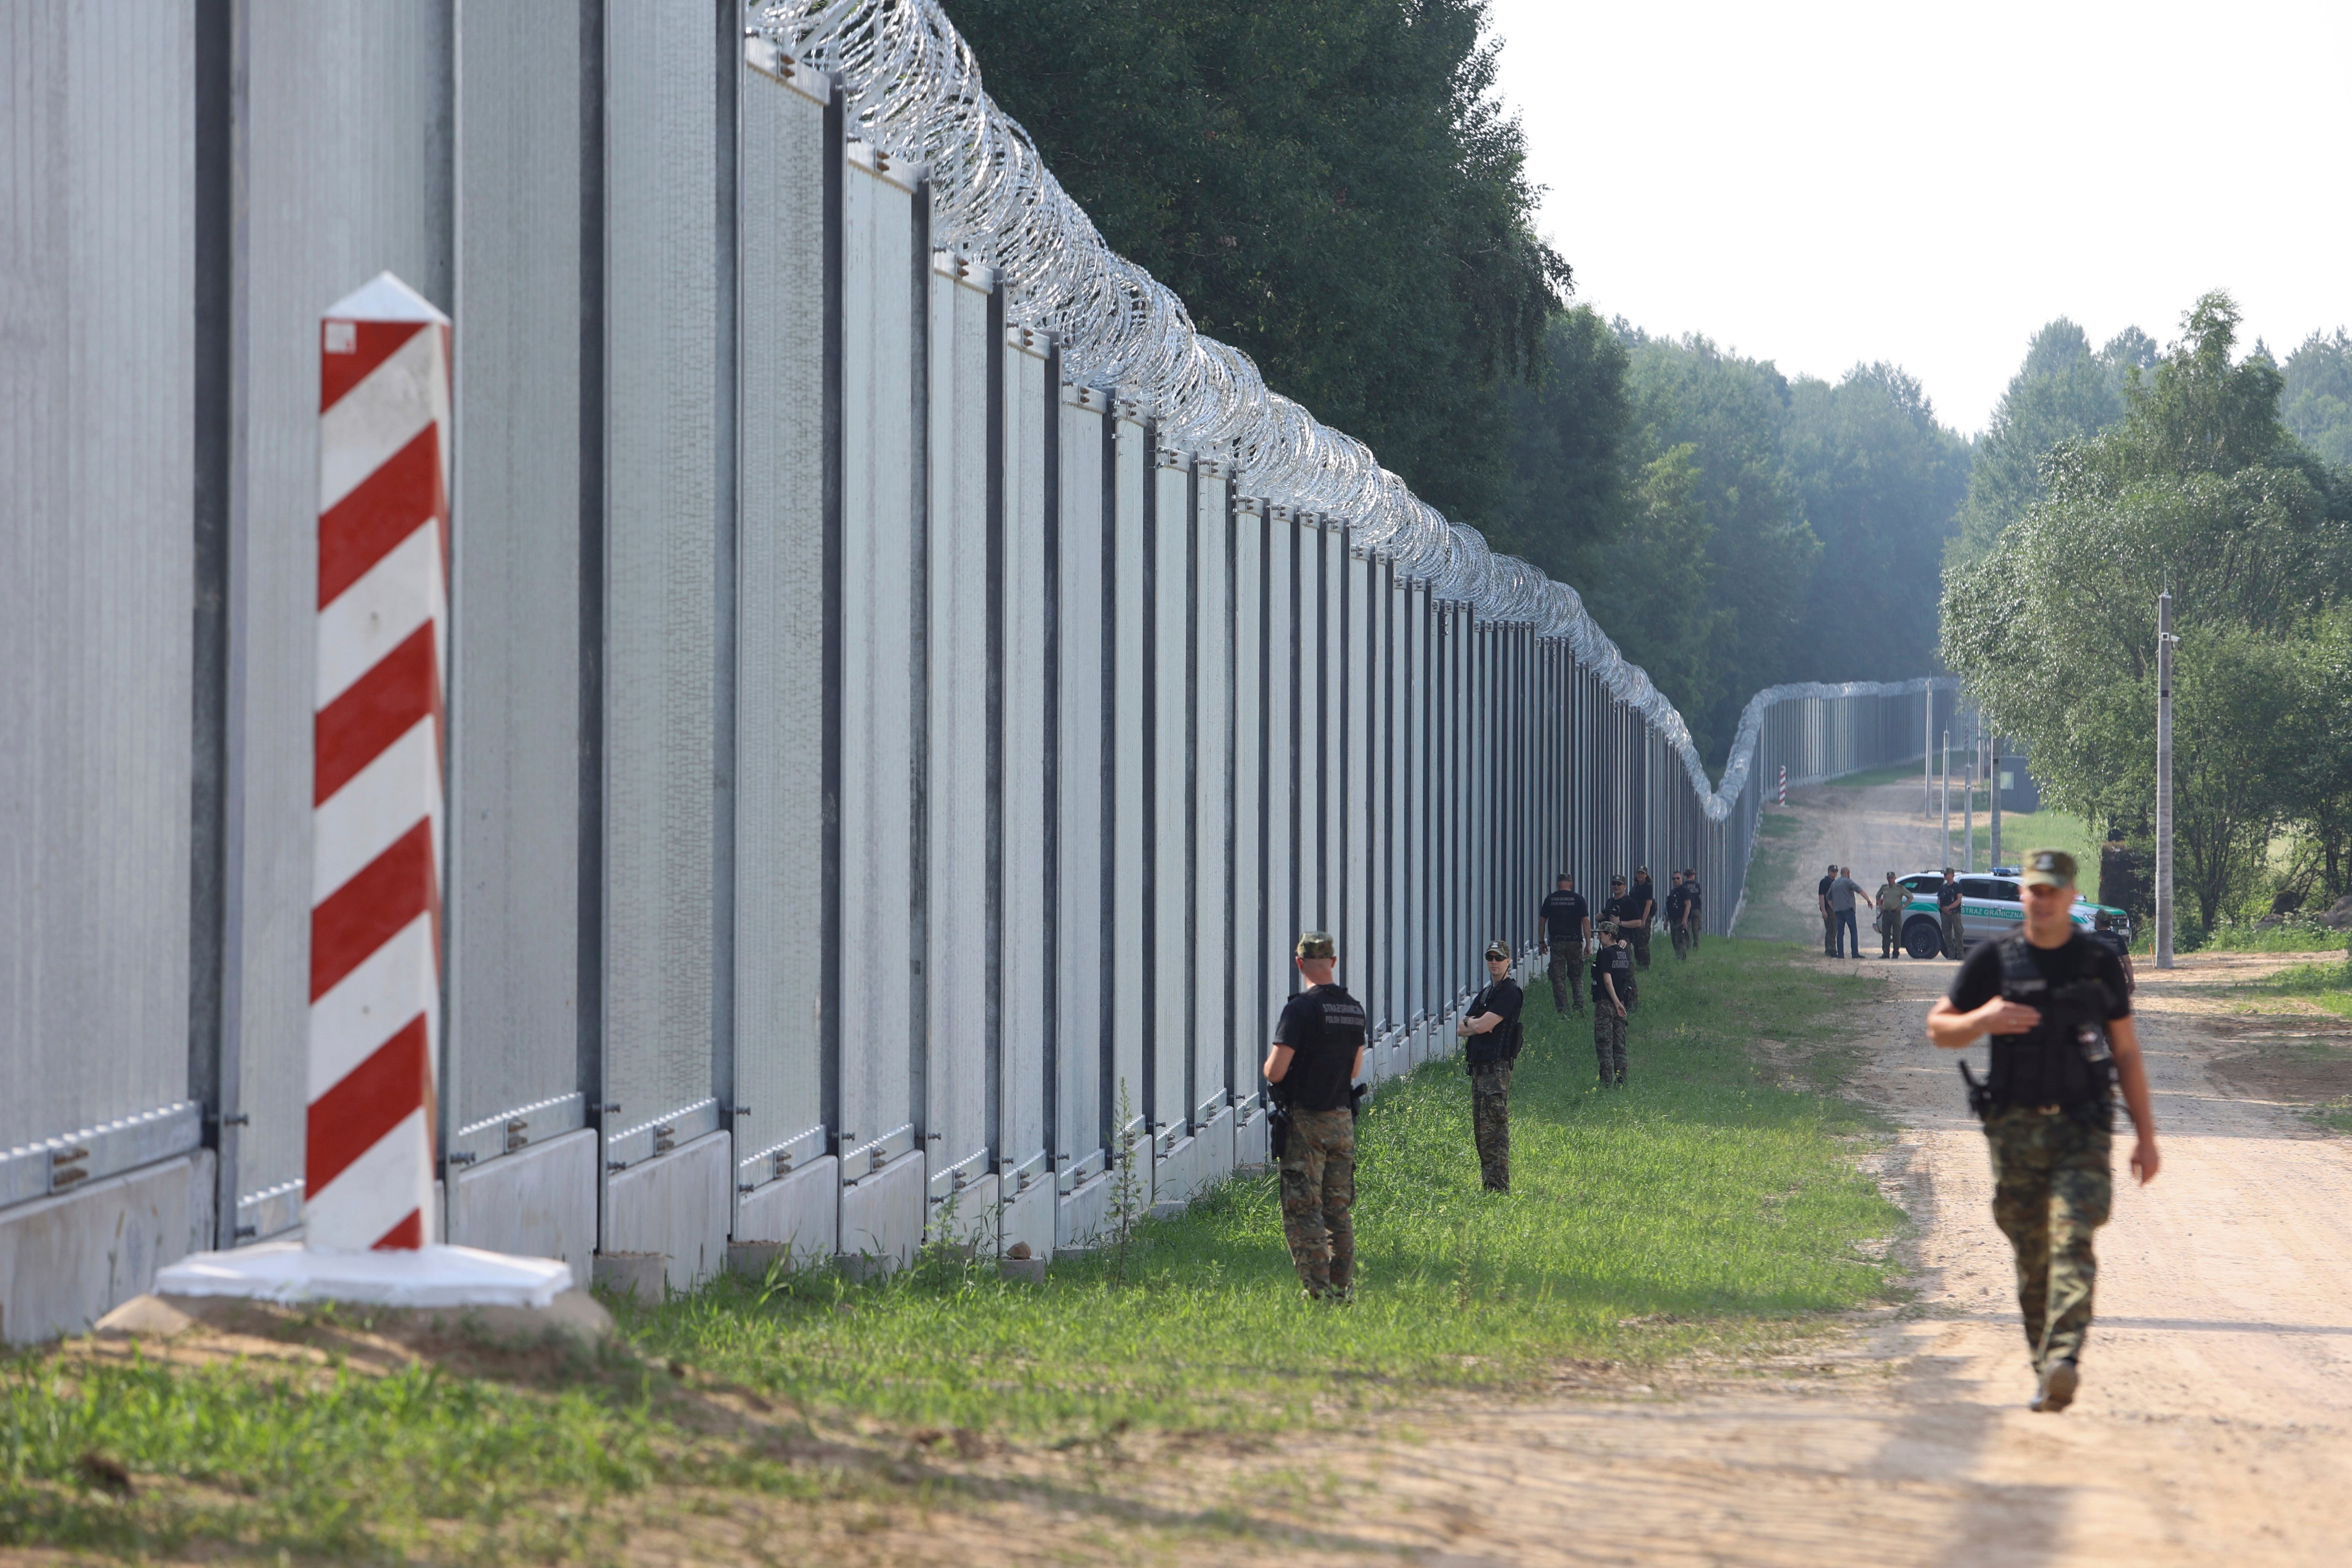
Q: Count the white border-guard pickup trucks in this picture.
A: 1